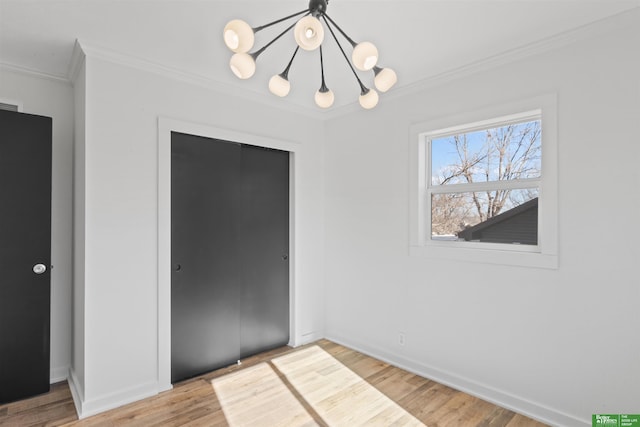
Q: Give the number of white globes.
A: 8